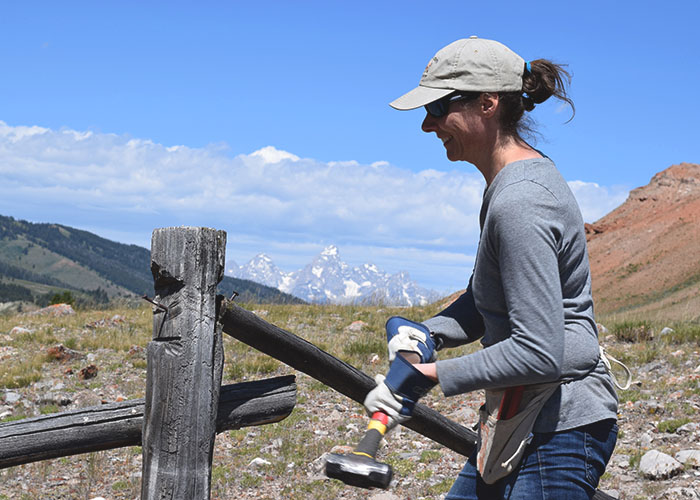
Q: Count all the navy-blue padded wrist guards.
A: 2